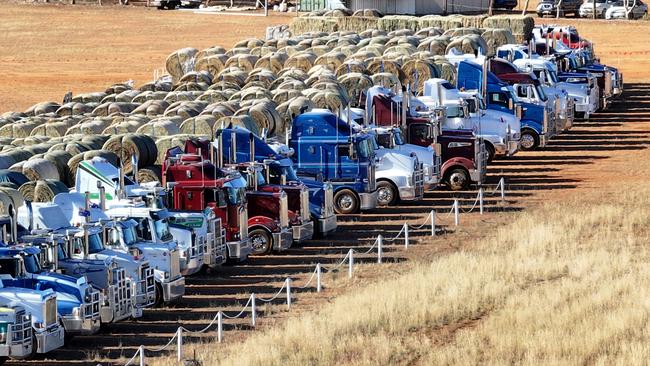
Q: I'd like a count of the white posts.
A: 13